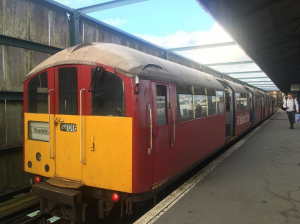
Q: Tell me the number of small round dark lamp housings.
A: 3